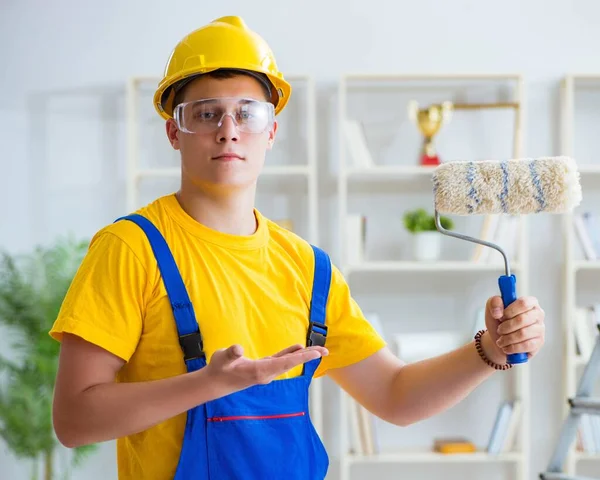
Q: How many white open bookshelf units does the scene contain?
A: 3